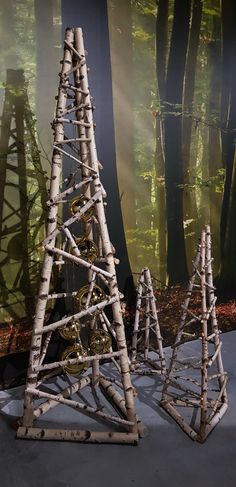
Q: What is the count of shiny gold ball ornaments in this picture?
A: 6